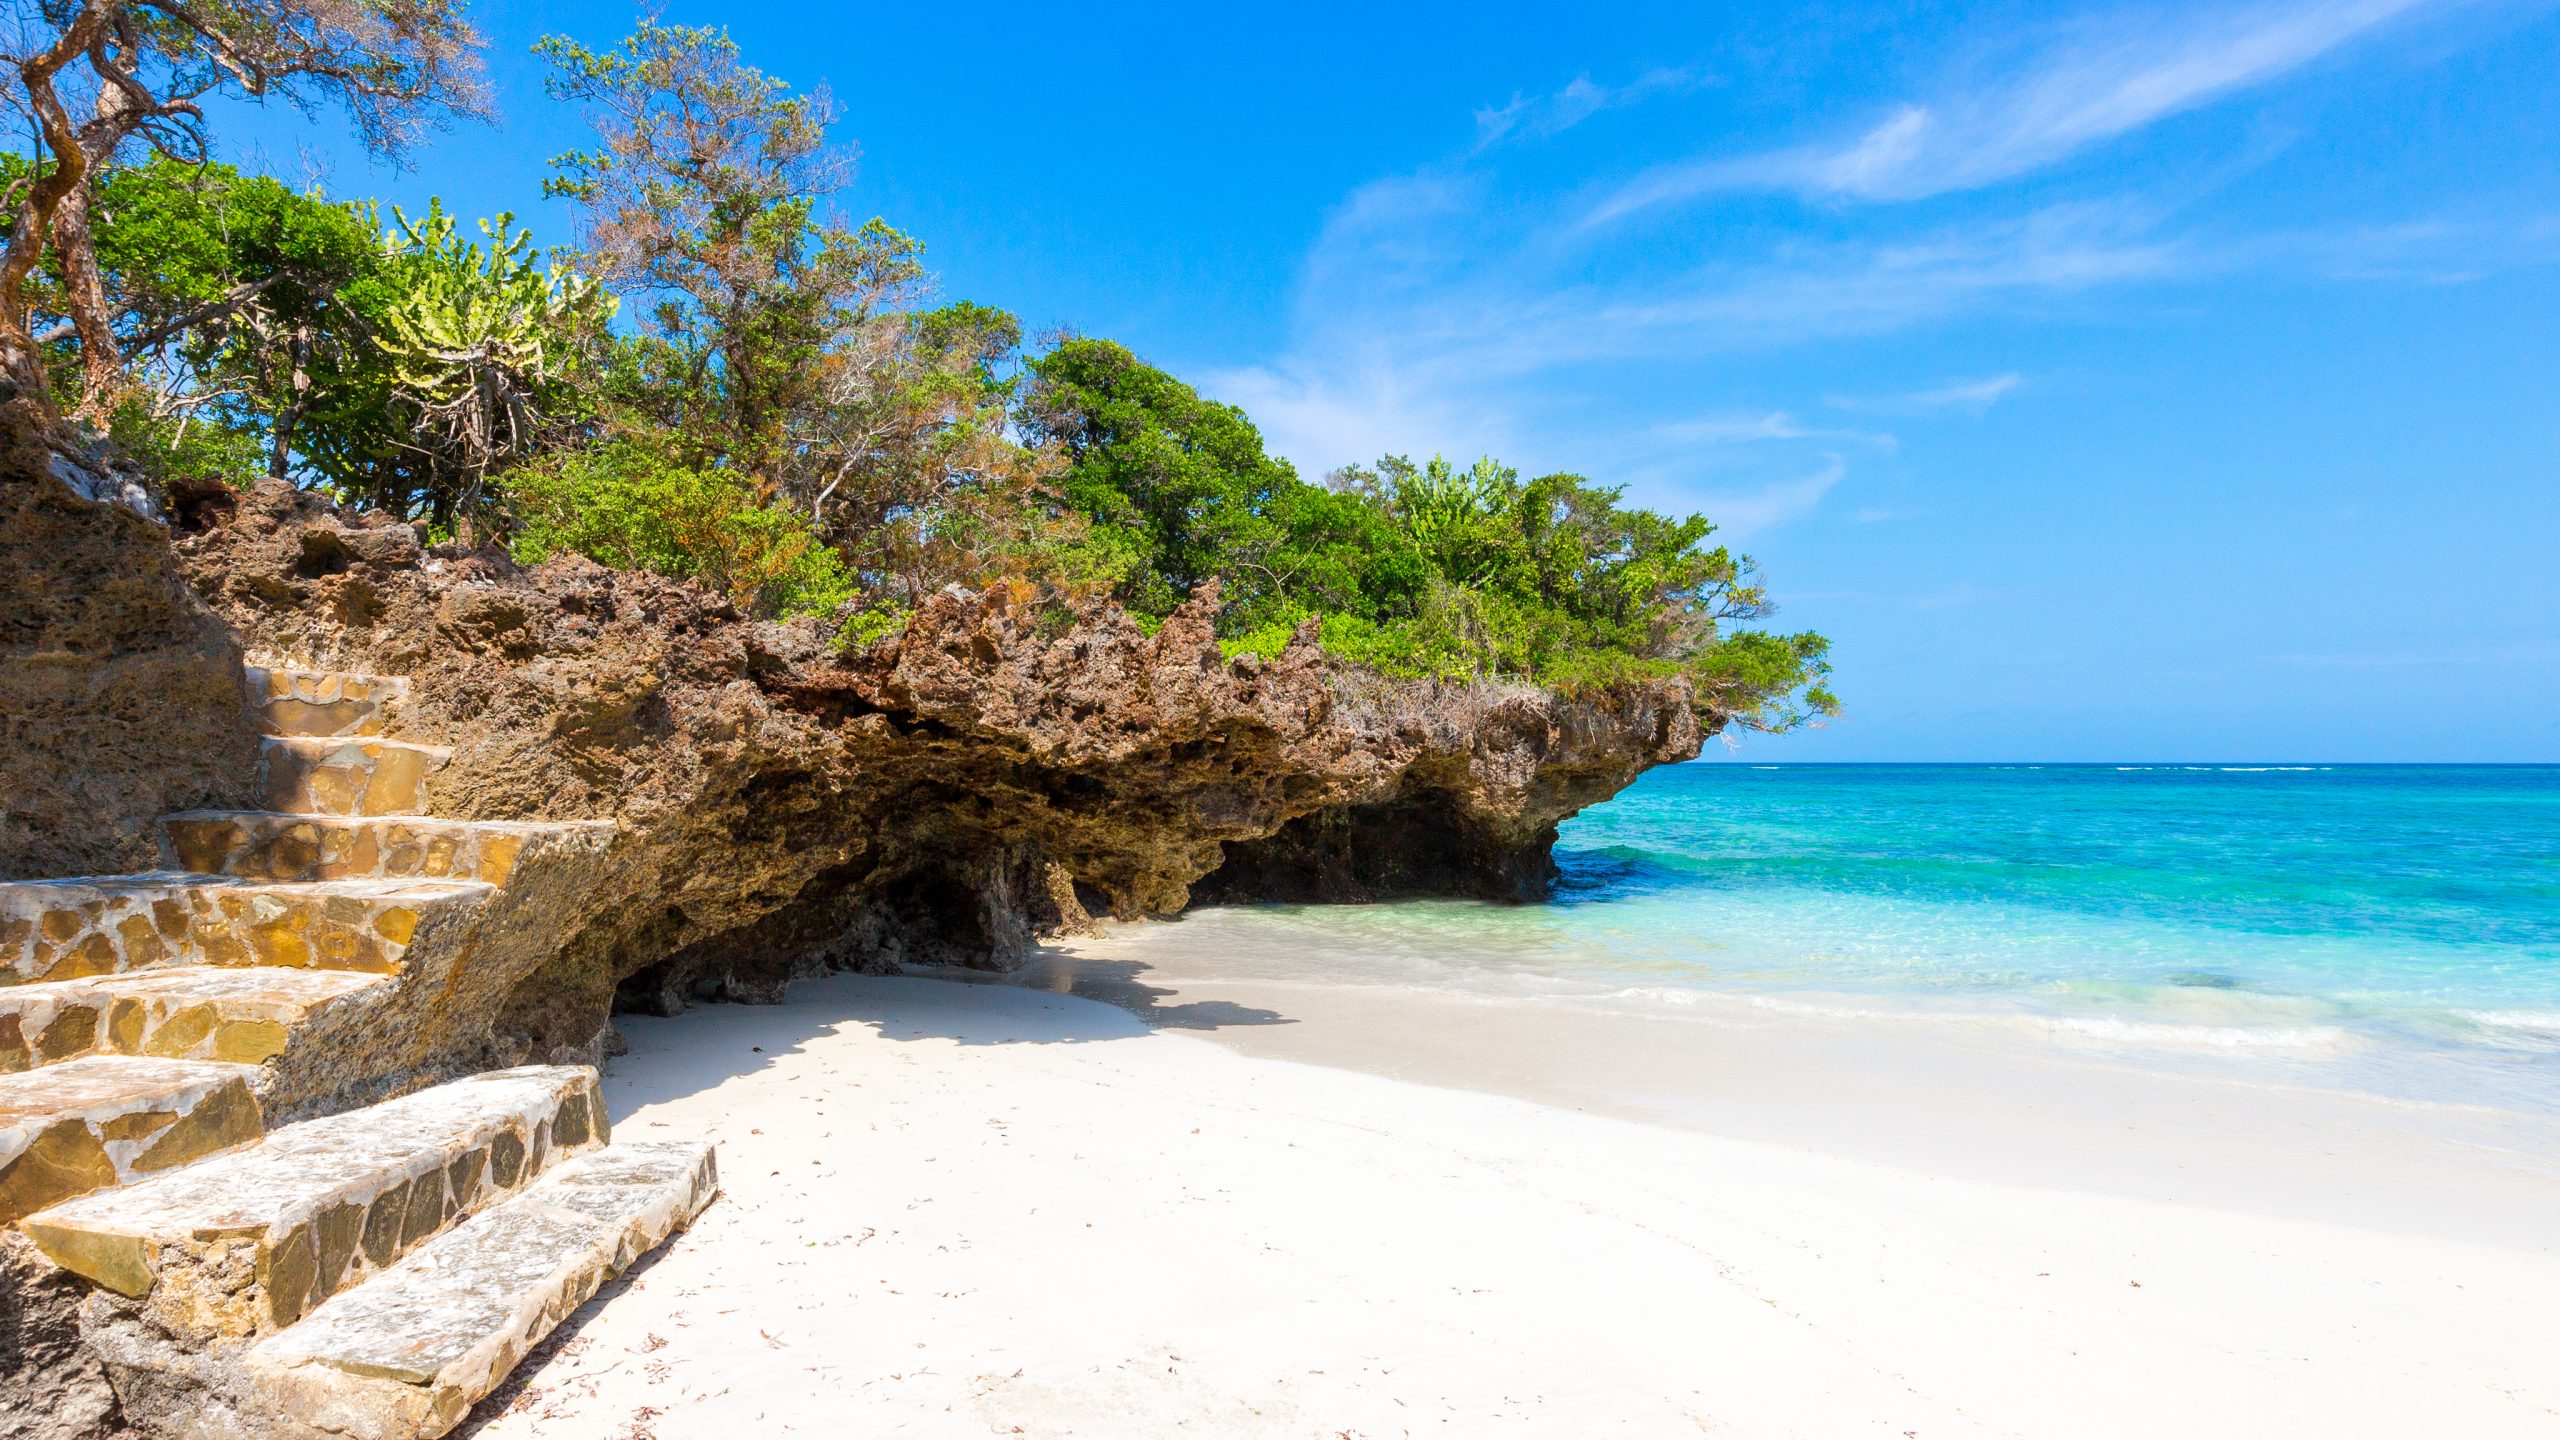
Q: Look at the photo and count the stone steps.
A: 8